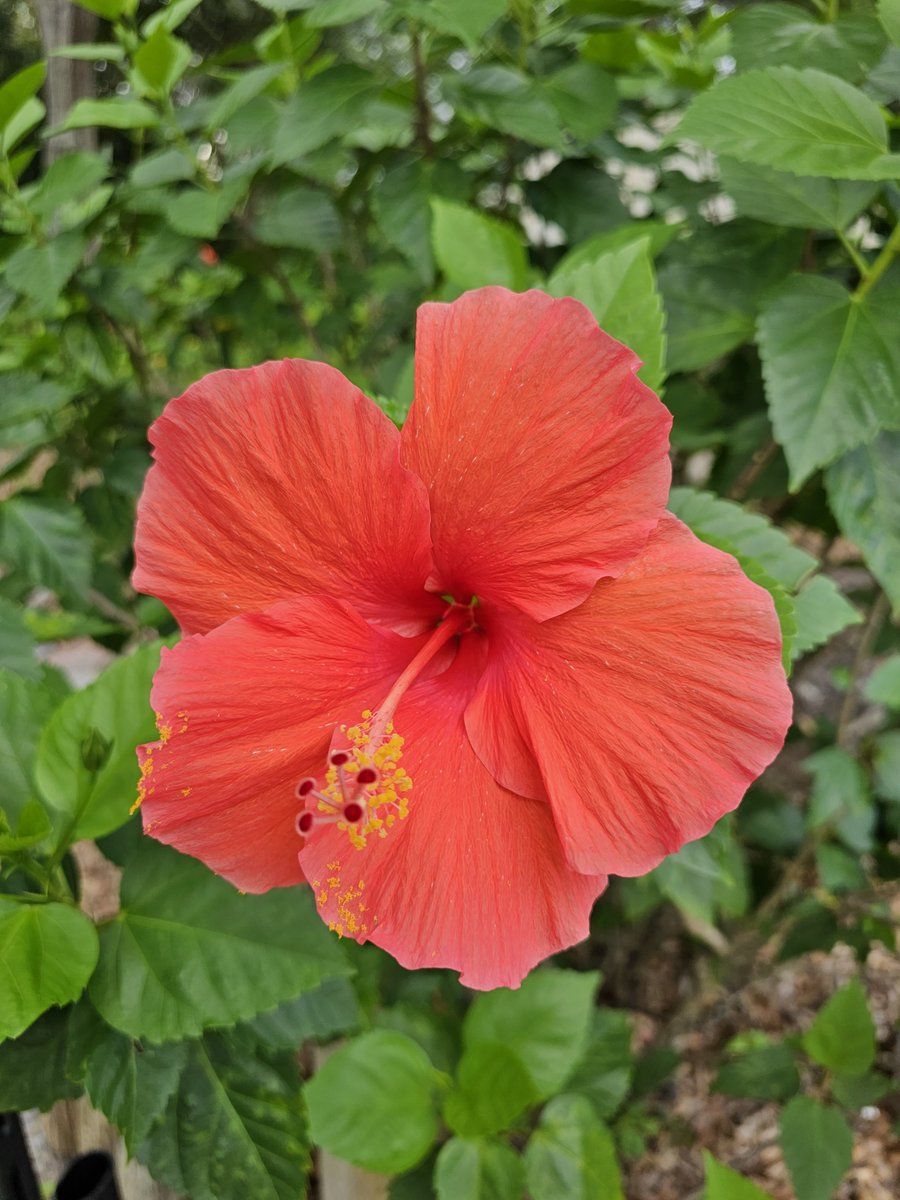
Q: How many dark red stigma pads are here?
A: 5